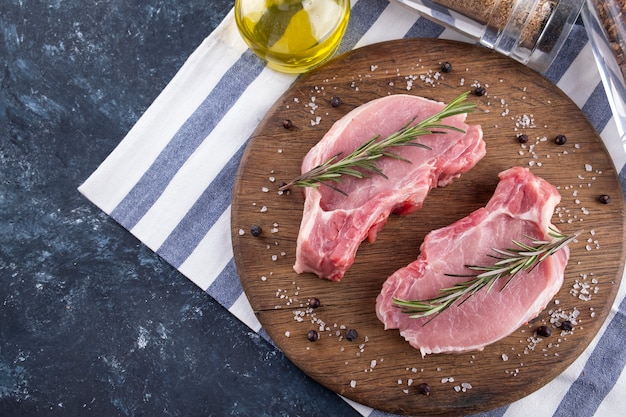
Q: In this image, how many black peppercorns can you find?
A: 15